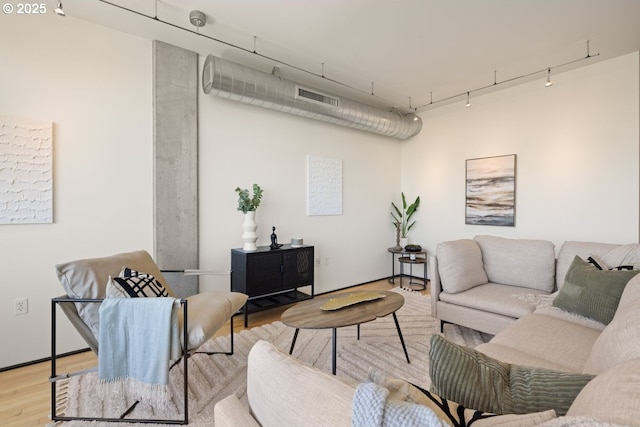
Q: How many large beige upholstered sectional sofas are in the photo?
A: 1